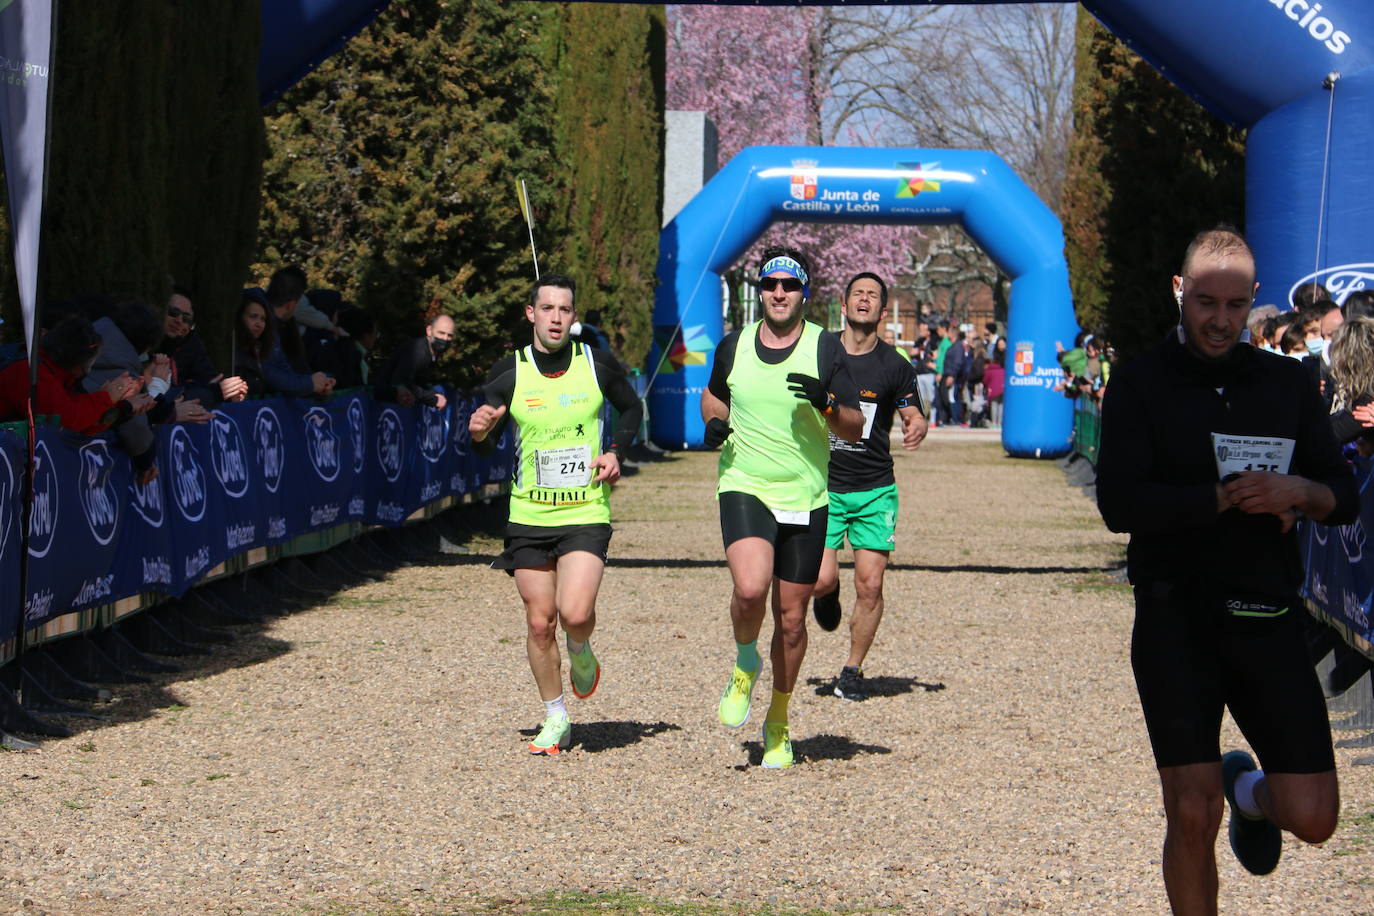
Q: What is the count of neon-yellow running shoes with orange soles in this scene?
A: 2